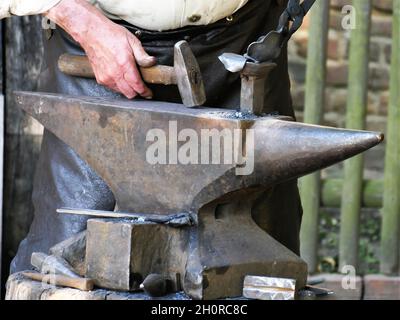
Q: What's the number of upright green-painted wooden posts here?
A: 3